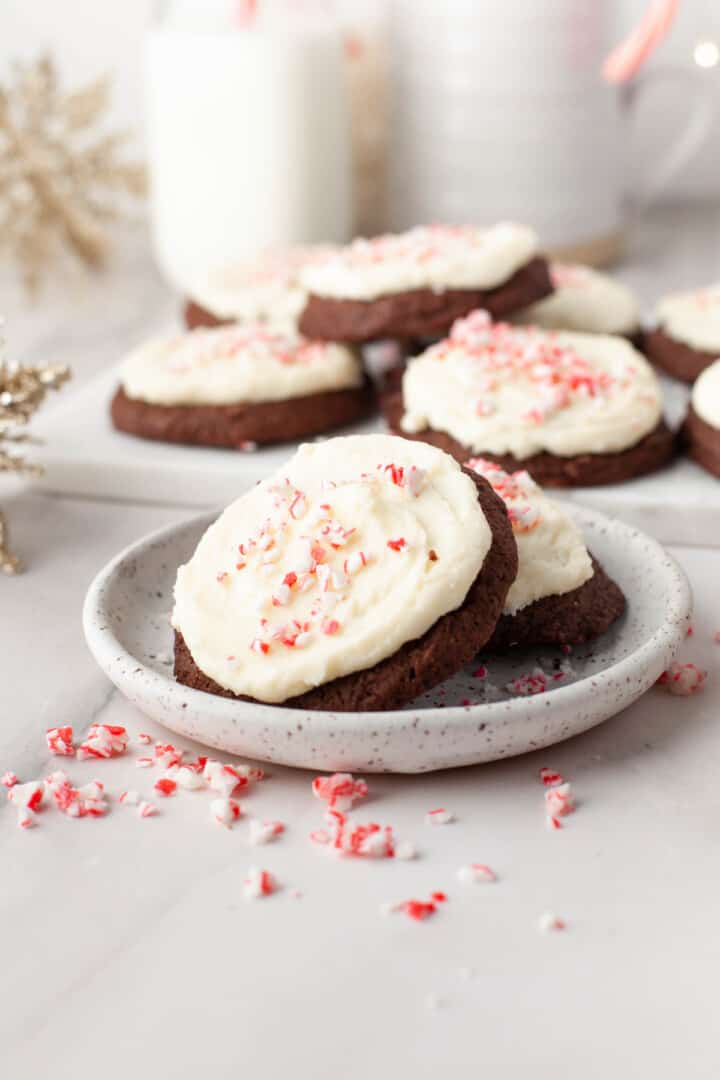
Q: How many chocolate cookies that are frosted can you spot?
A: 9